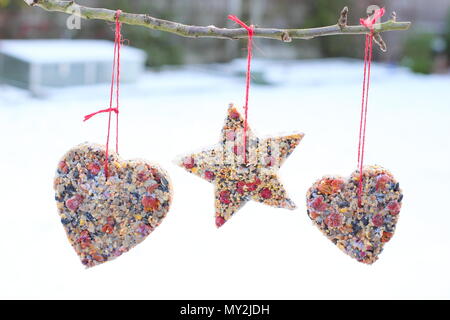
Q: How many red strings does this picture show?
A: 3